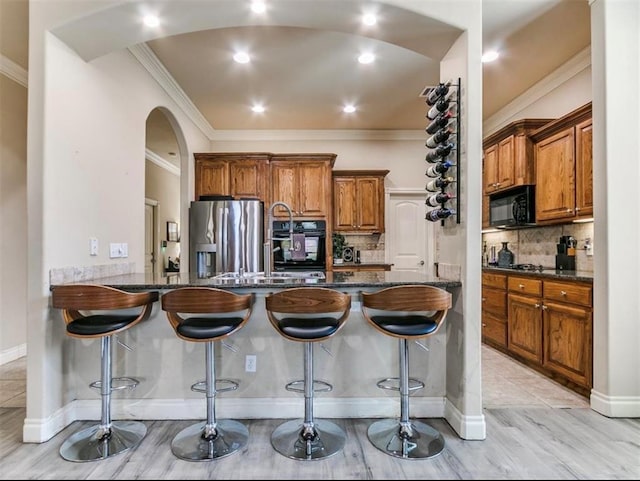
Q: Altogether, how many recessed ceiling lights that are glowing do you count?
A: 8